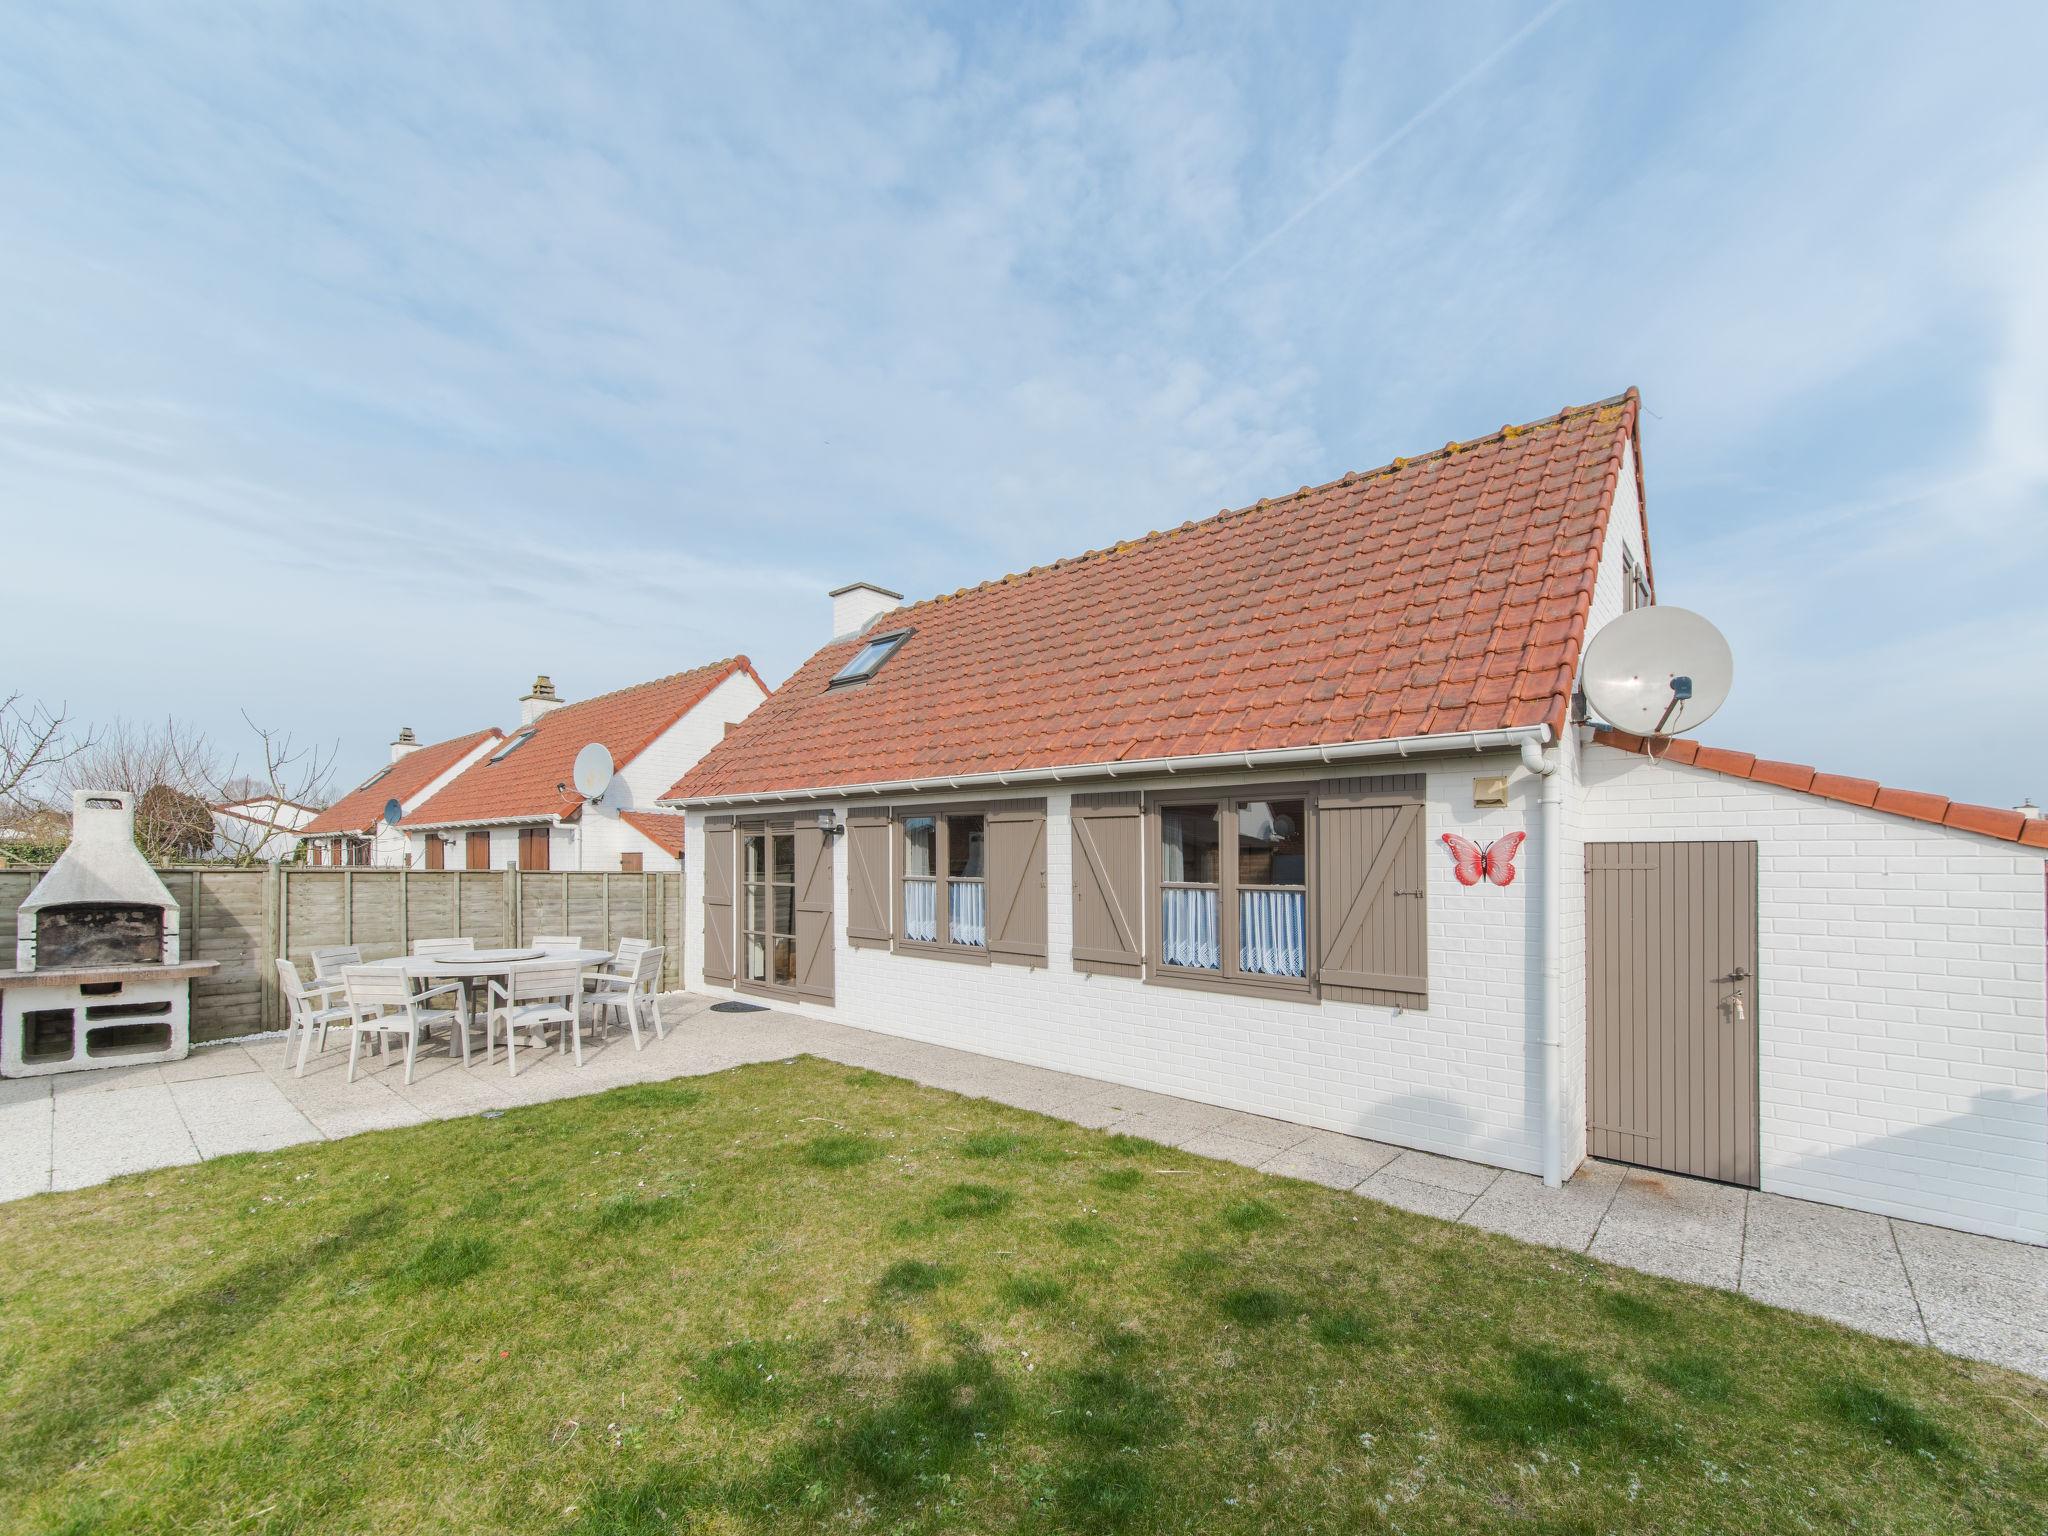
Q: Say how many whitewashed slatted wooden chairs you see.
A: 8